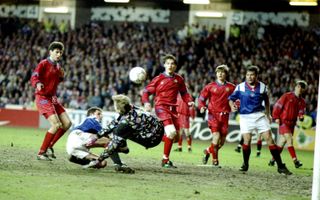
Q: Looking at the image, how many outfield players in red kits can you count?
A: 5